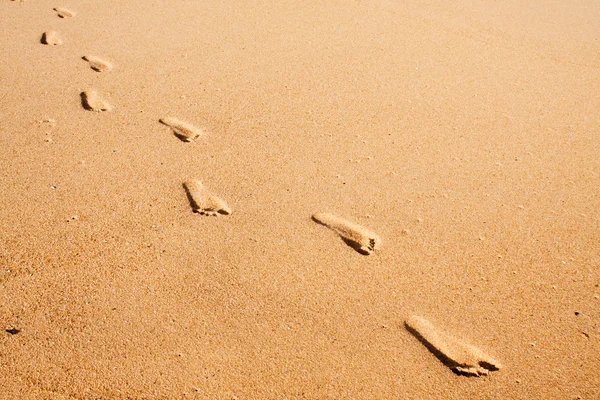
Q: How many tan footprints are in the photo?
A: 8